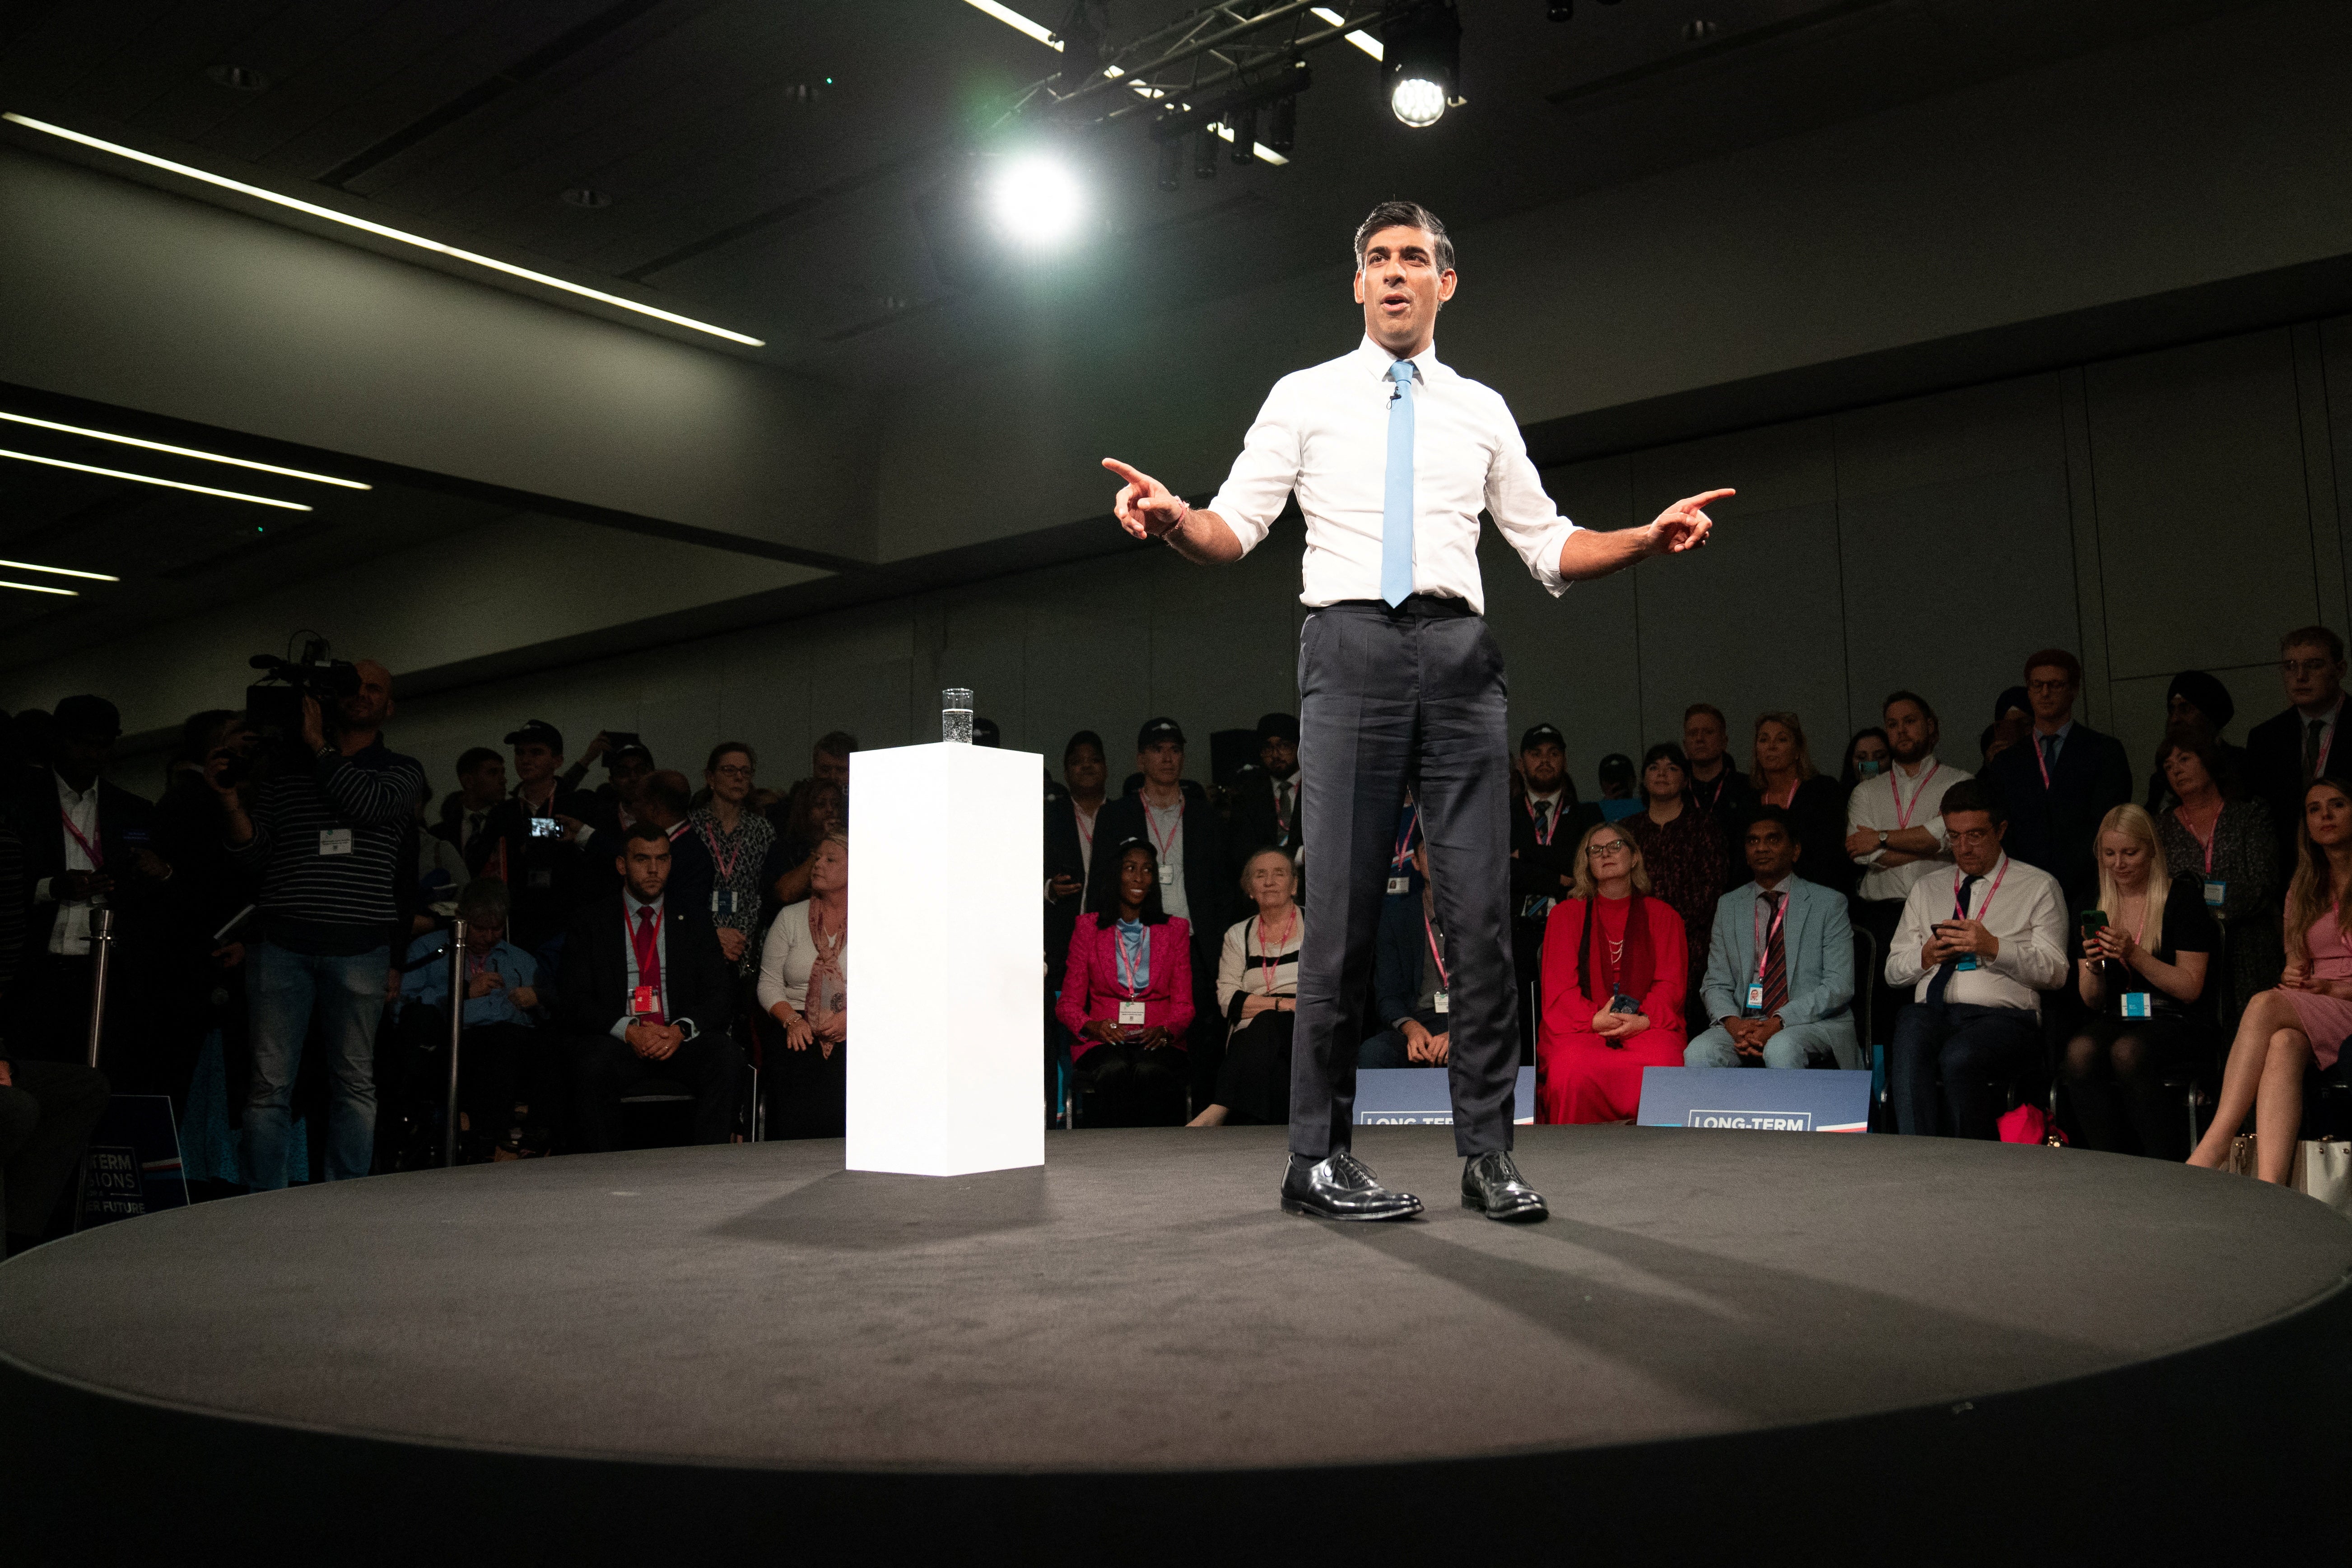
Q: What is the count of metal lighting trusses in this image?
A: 1